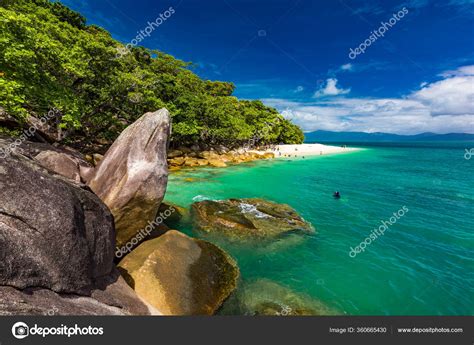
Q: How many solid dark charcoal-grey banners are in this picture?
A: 1